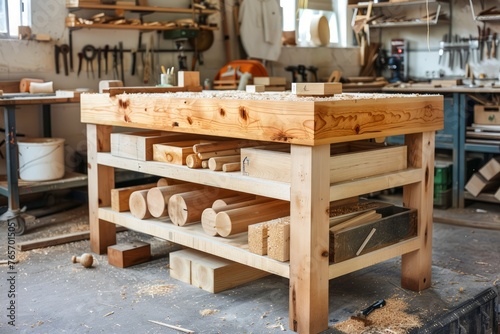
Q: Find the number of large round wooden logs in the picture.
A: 7